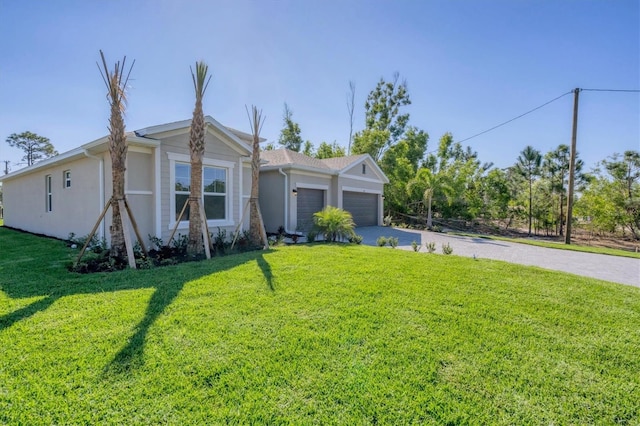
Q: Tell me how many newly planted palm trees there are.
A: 3